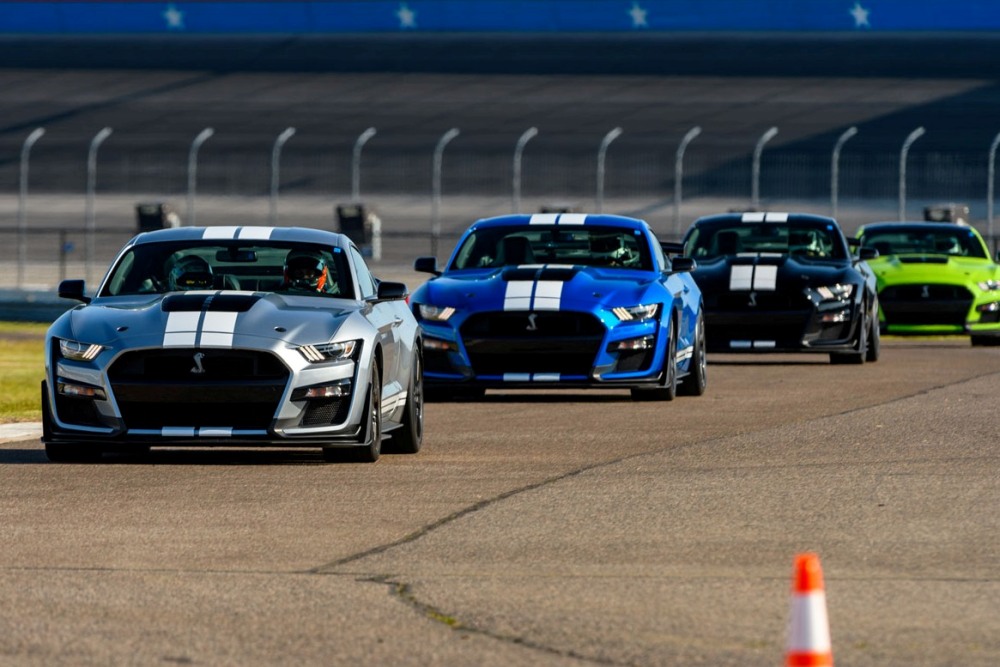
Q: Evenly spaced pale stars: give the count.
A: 4